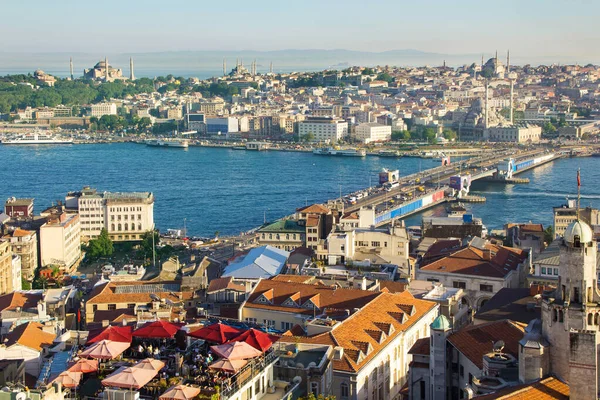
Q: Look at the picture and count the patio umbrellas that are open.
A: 12